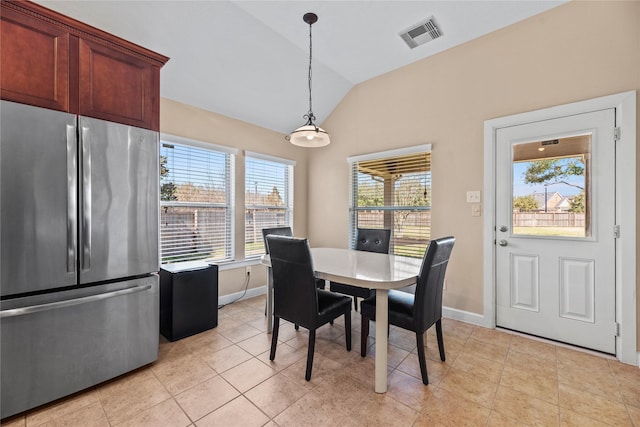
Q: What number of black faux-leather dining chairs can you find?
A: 4